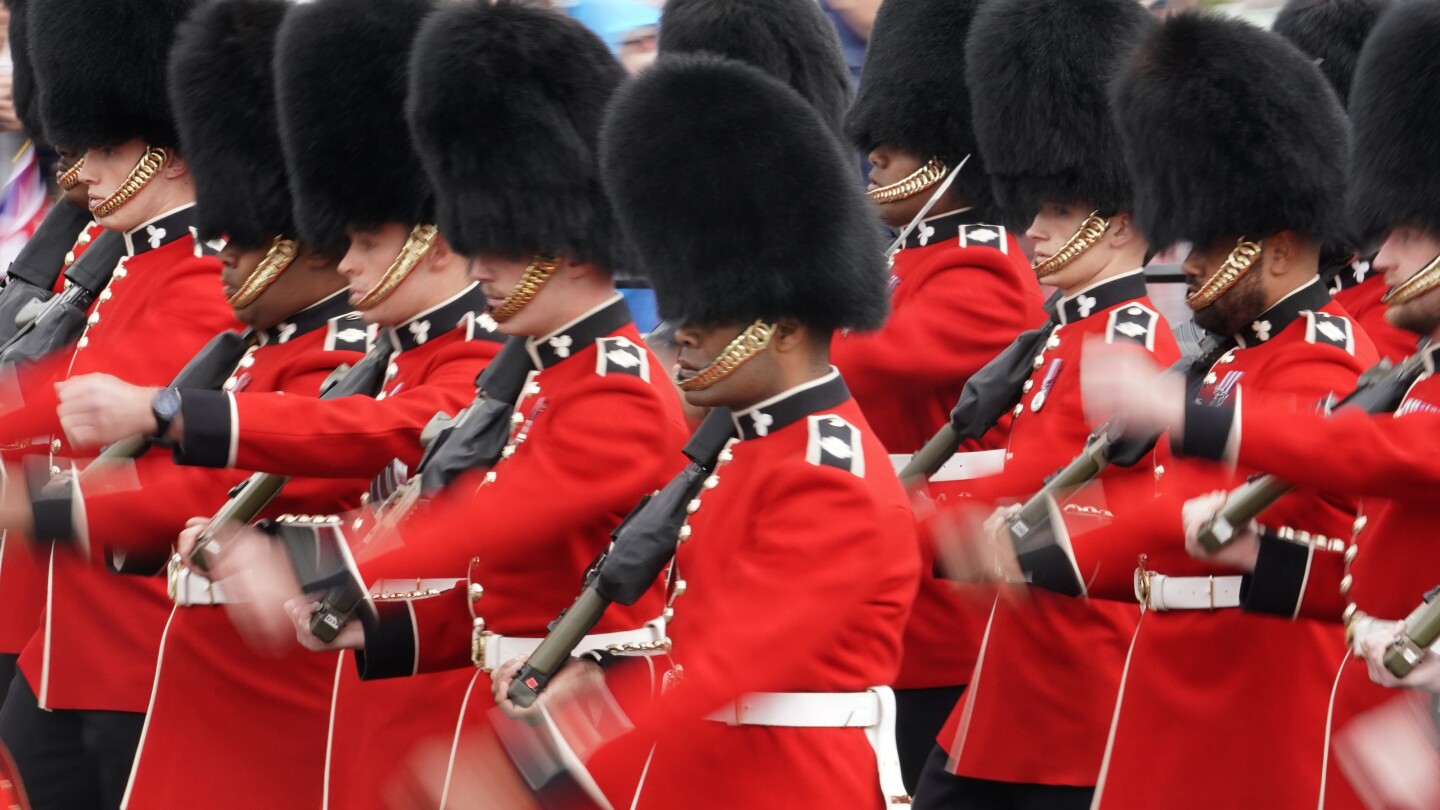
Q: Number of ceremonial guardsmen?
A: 12